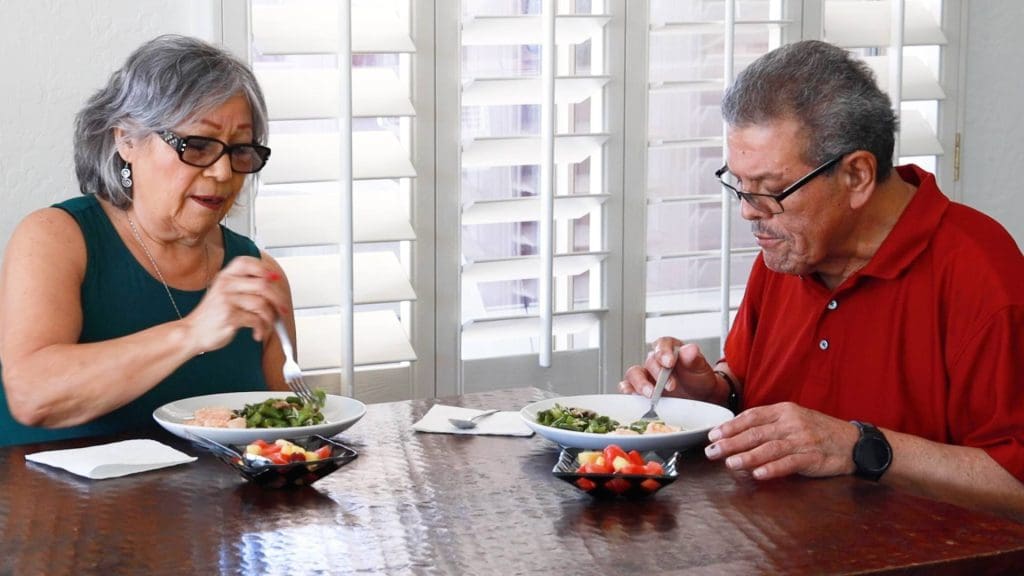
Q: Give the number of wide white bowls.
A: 2